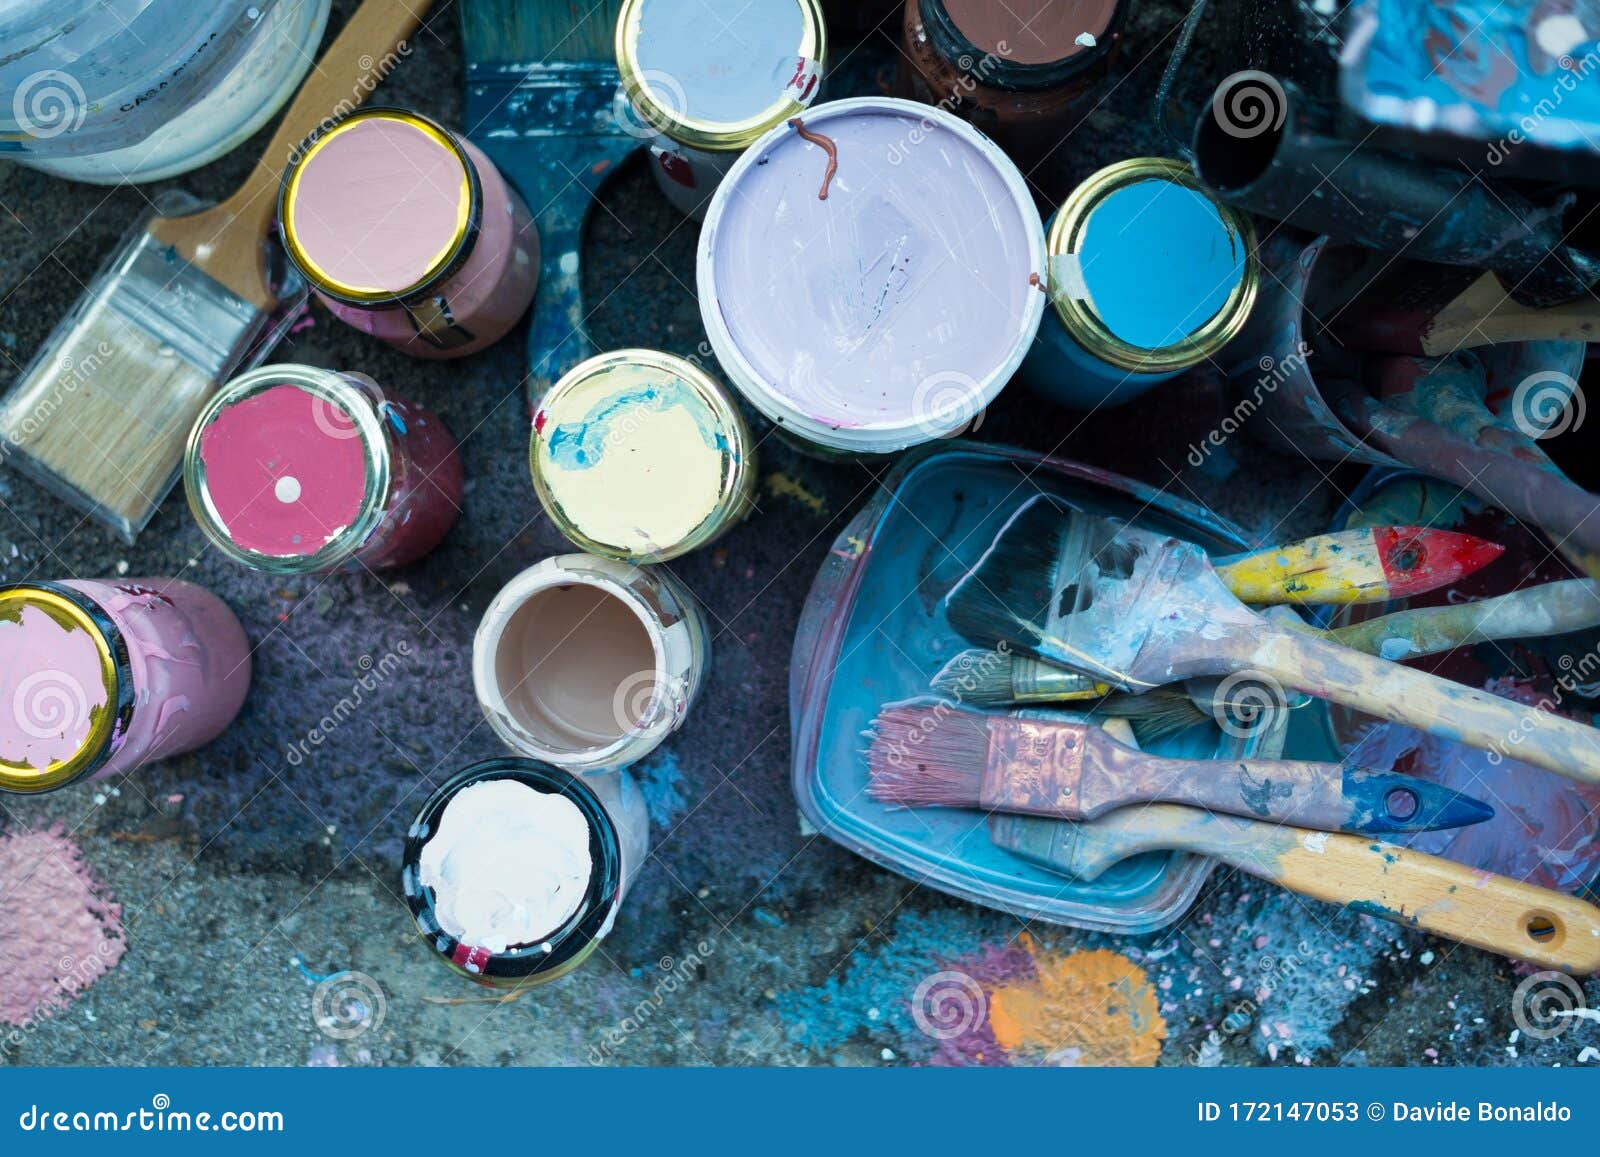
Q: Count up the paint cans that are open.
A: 1